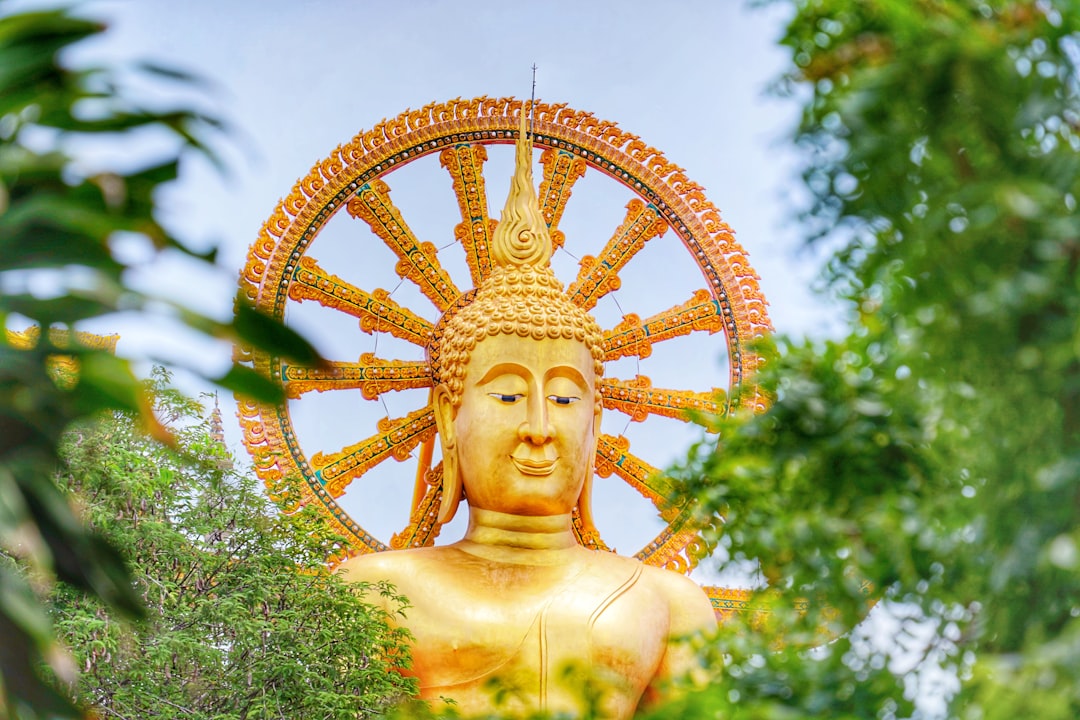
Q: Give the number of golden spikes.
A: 12